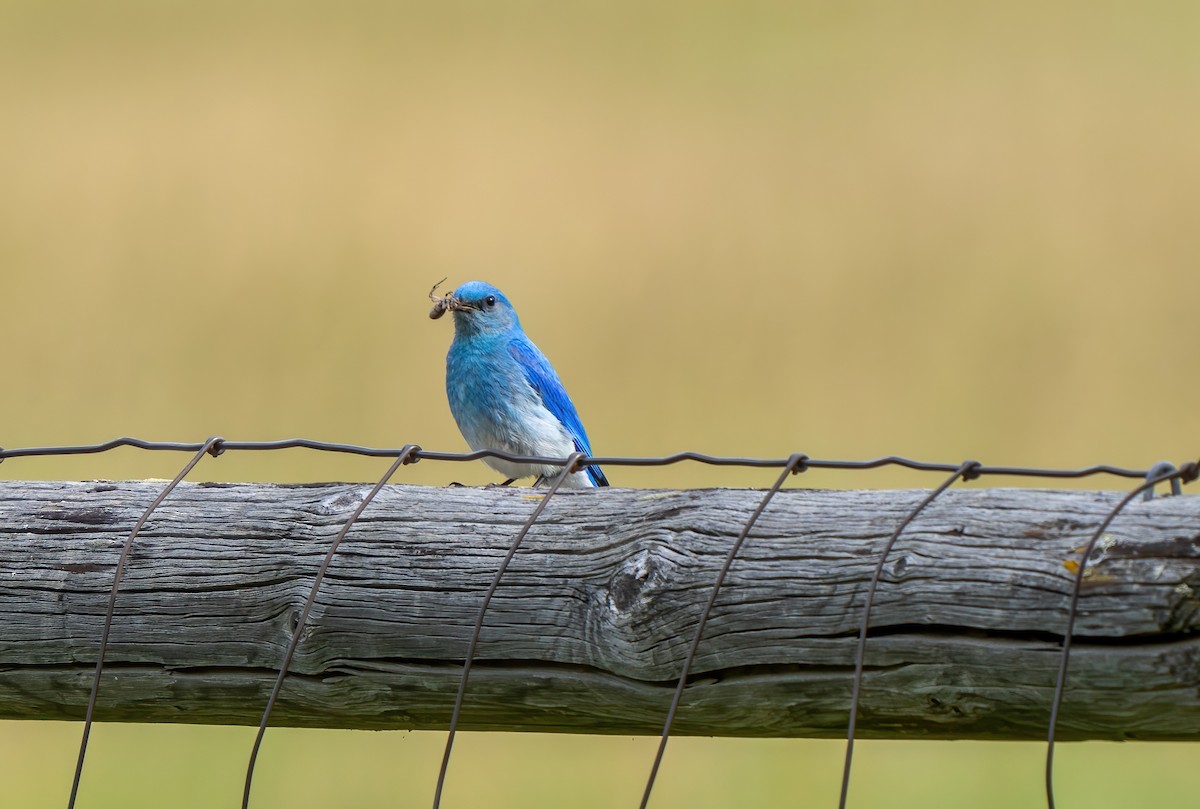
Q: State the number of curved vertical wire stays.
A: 6